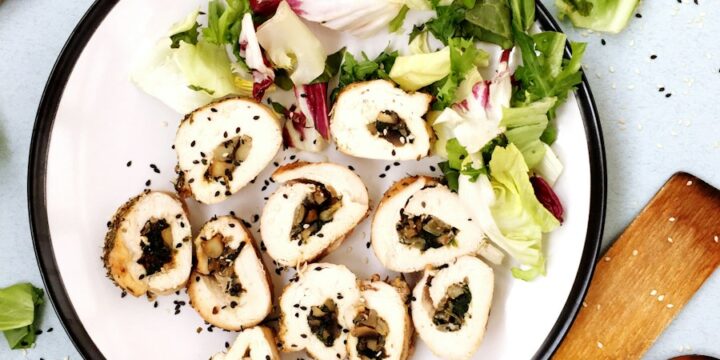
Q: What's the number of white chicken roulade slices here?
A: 10